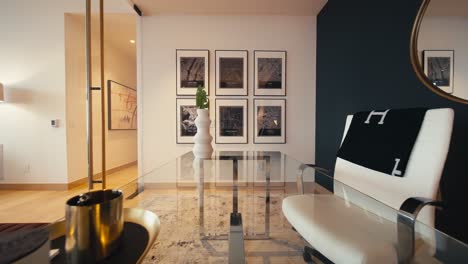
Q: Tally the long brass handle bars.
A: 2